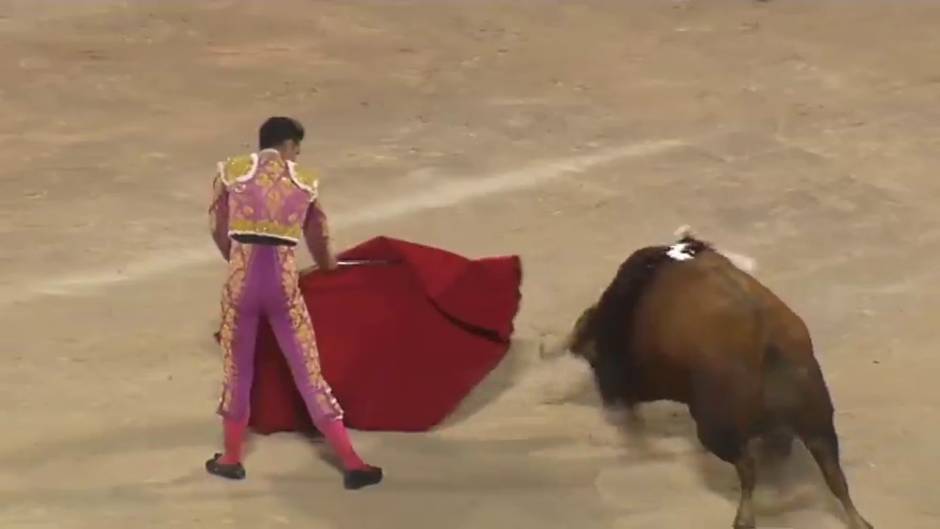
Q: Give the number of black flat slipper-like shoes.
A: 2